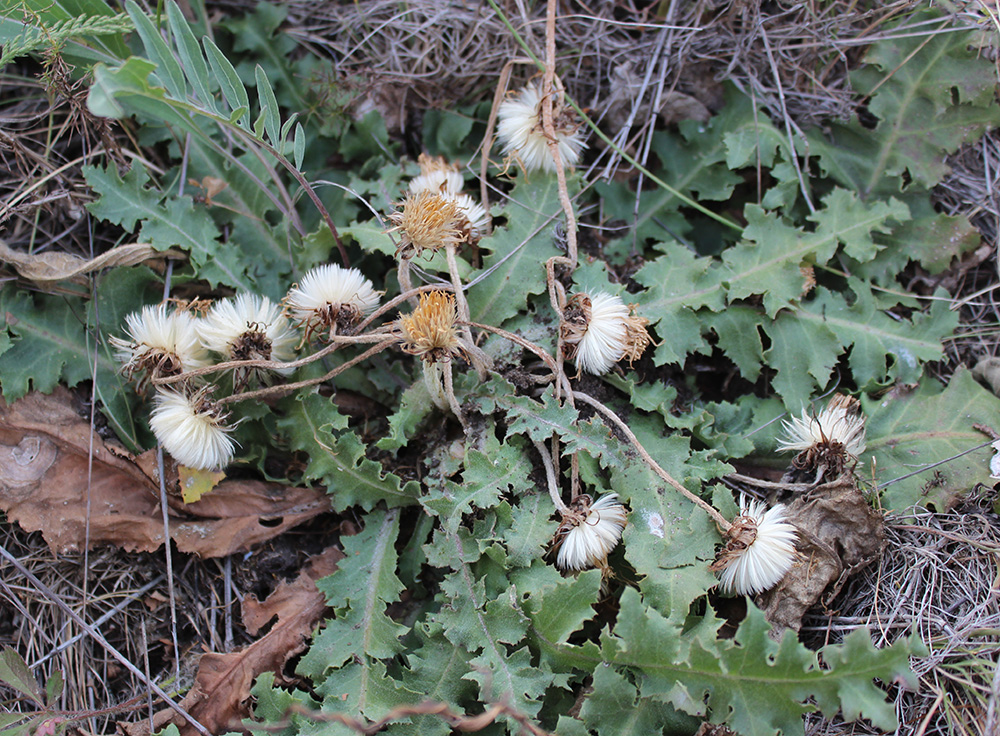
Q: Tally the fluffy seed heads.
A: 11